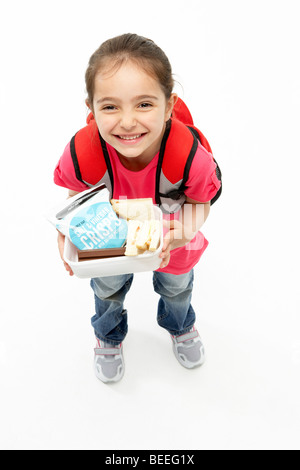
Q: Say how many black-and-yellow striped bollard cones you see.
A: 0